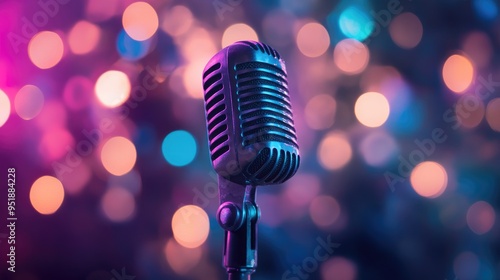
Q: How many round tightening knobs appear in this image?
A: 1